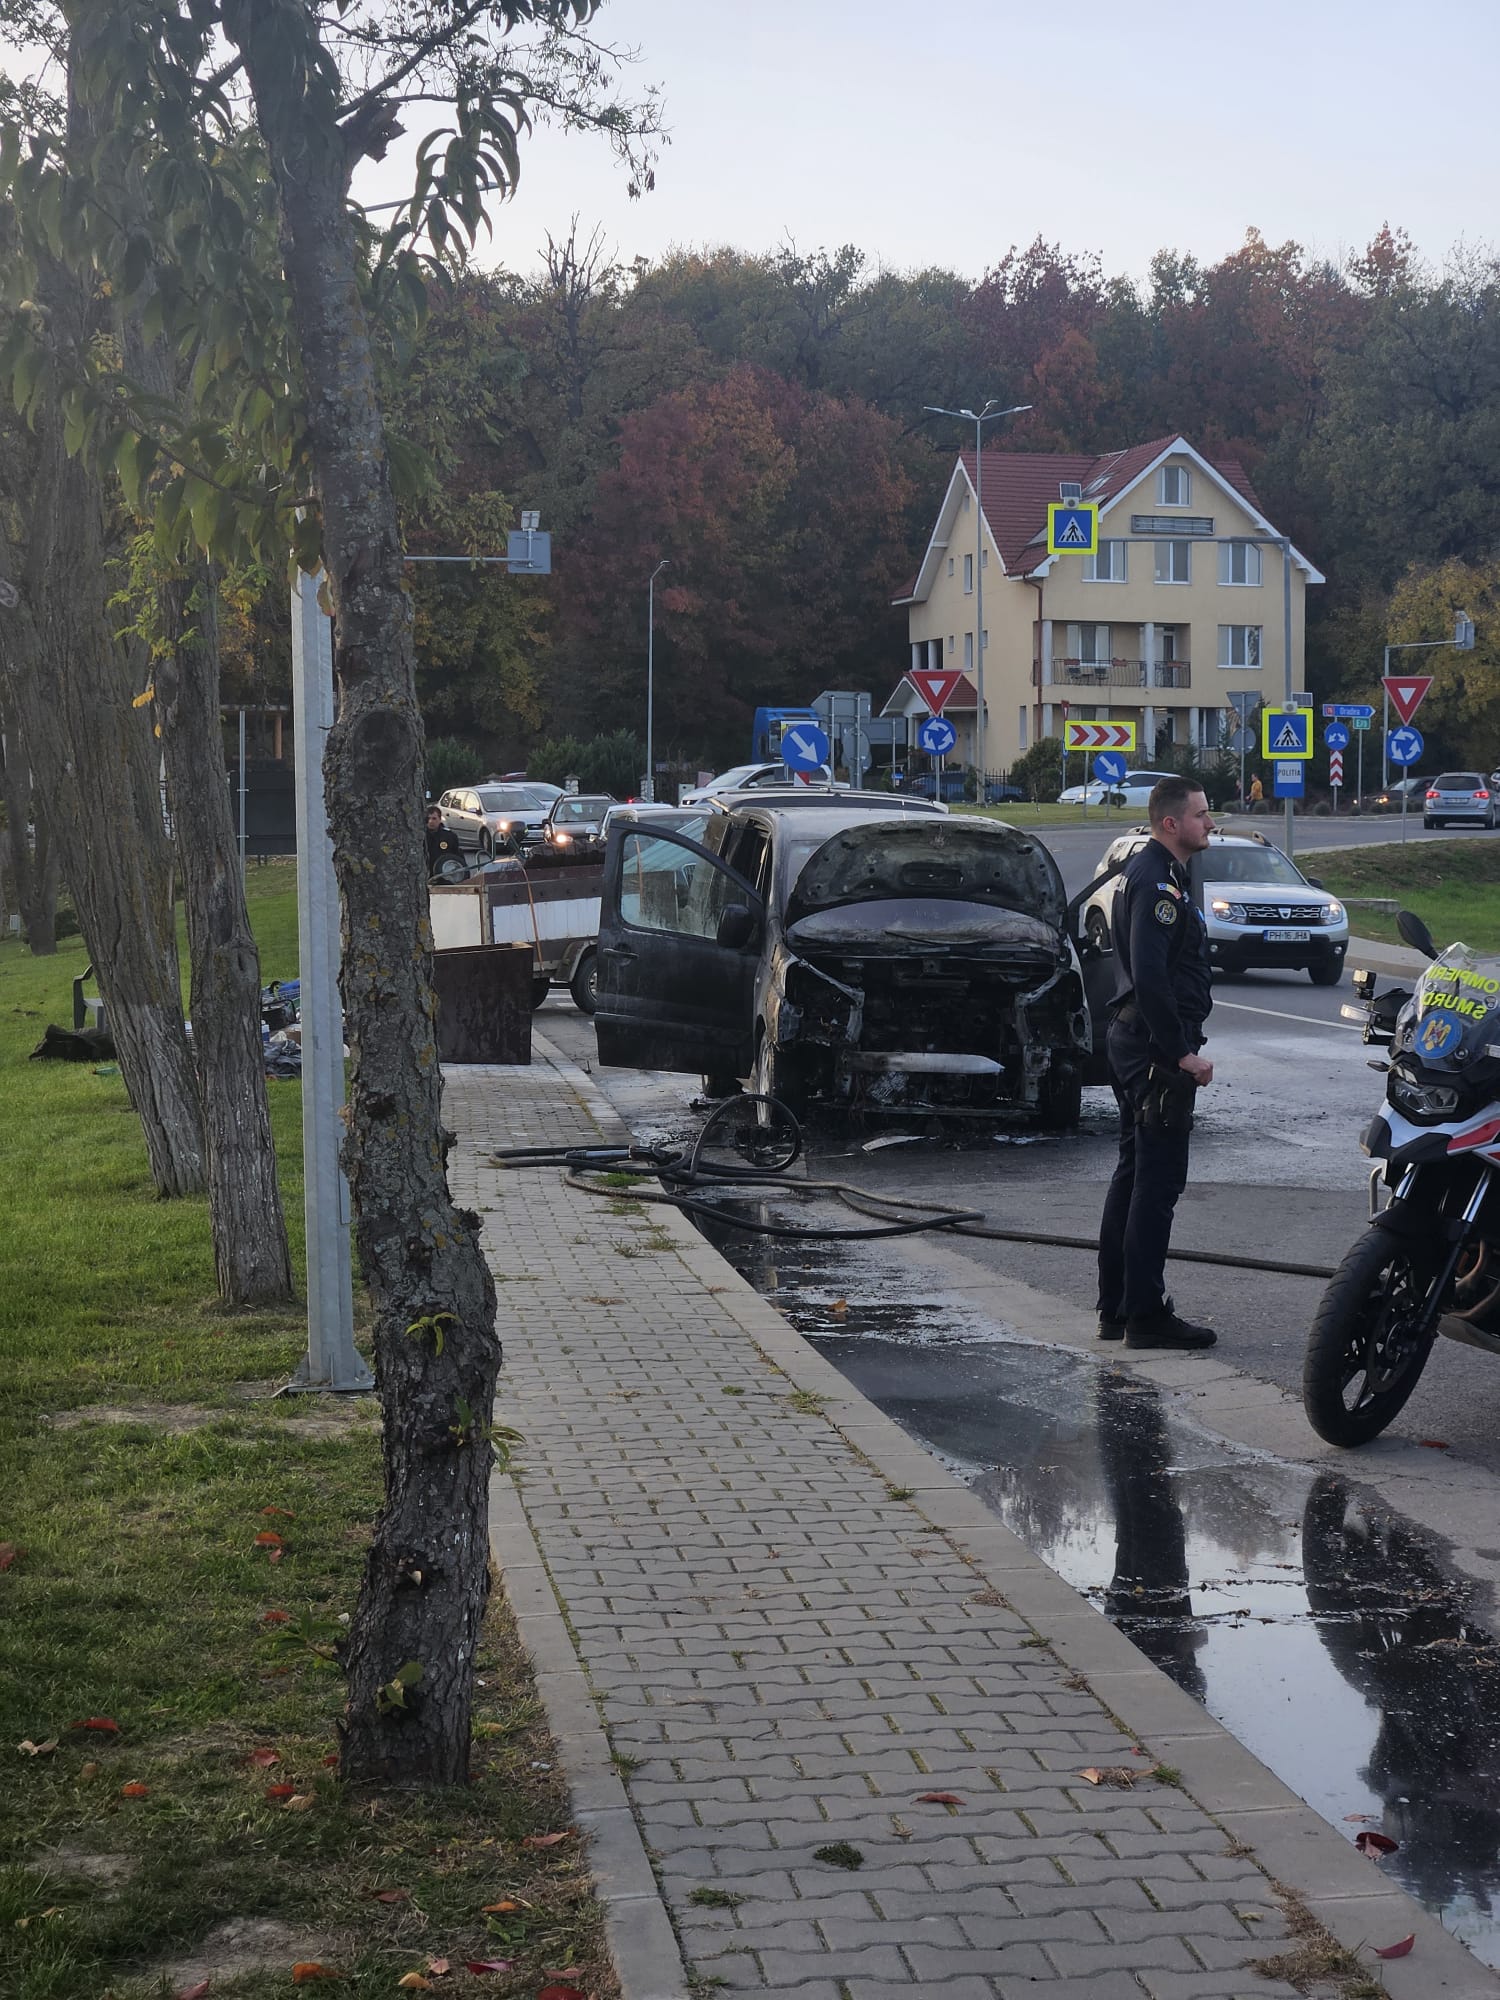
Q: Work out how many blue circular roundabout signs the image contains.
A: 2